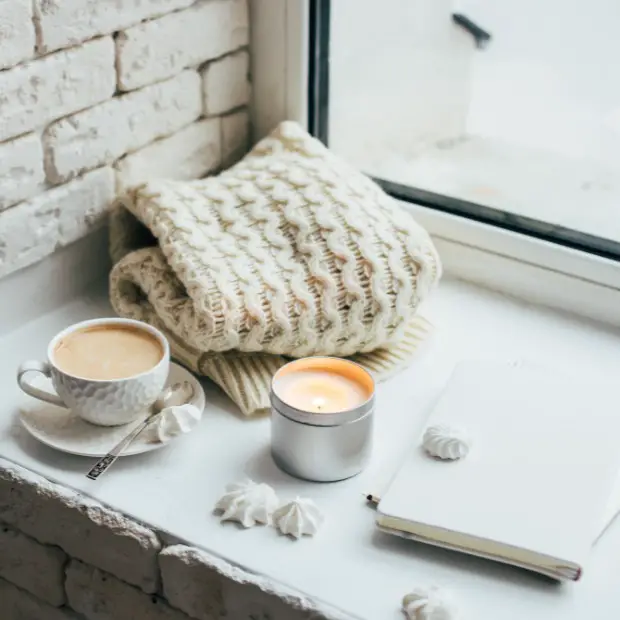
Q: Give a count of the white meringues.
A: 5